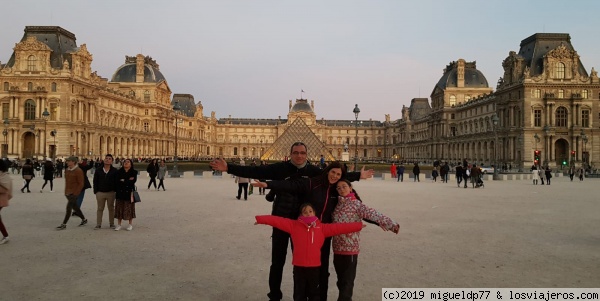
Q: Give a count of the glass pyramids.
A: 1